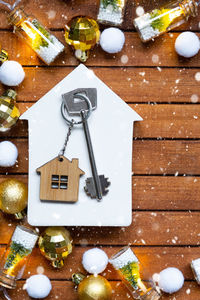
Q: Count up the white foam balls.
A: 7